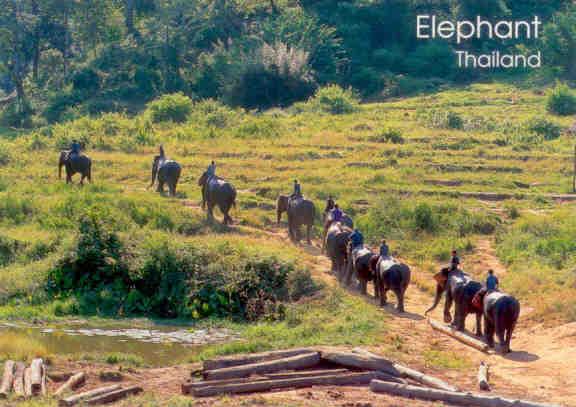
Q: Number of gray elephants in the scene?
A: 10